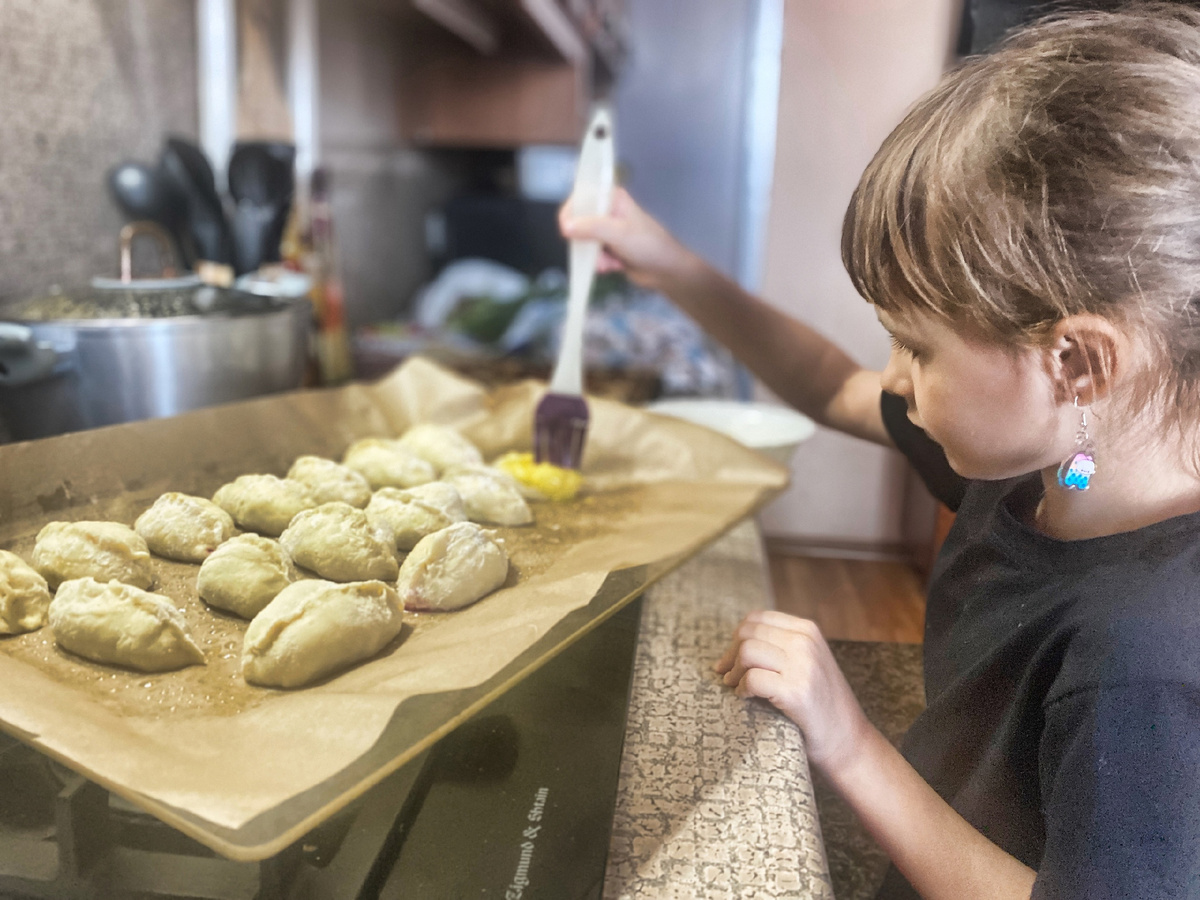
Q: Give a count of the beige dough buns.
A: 14